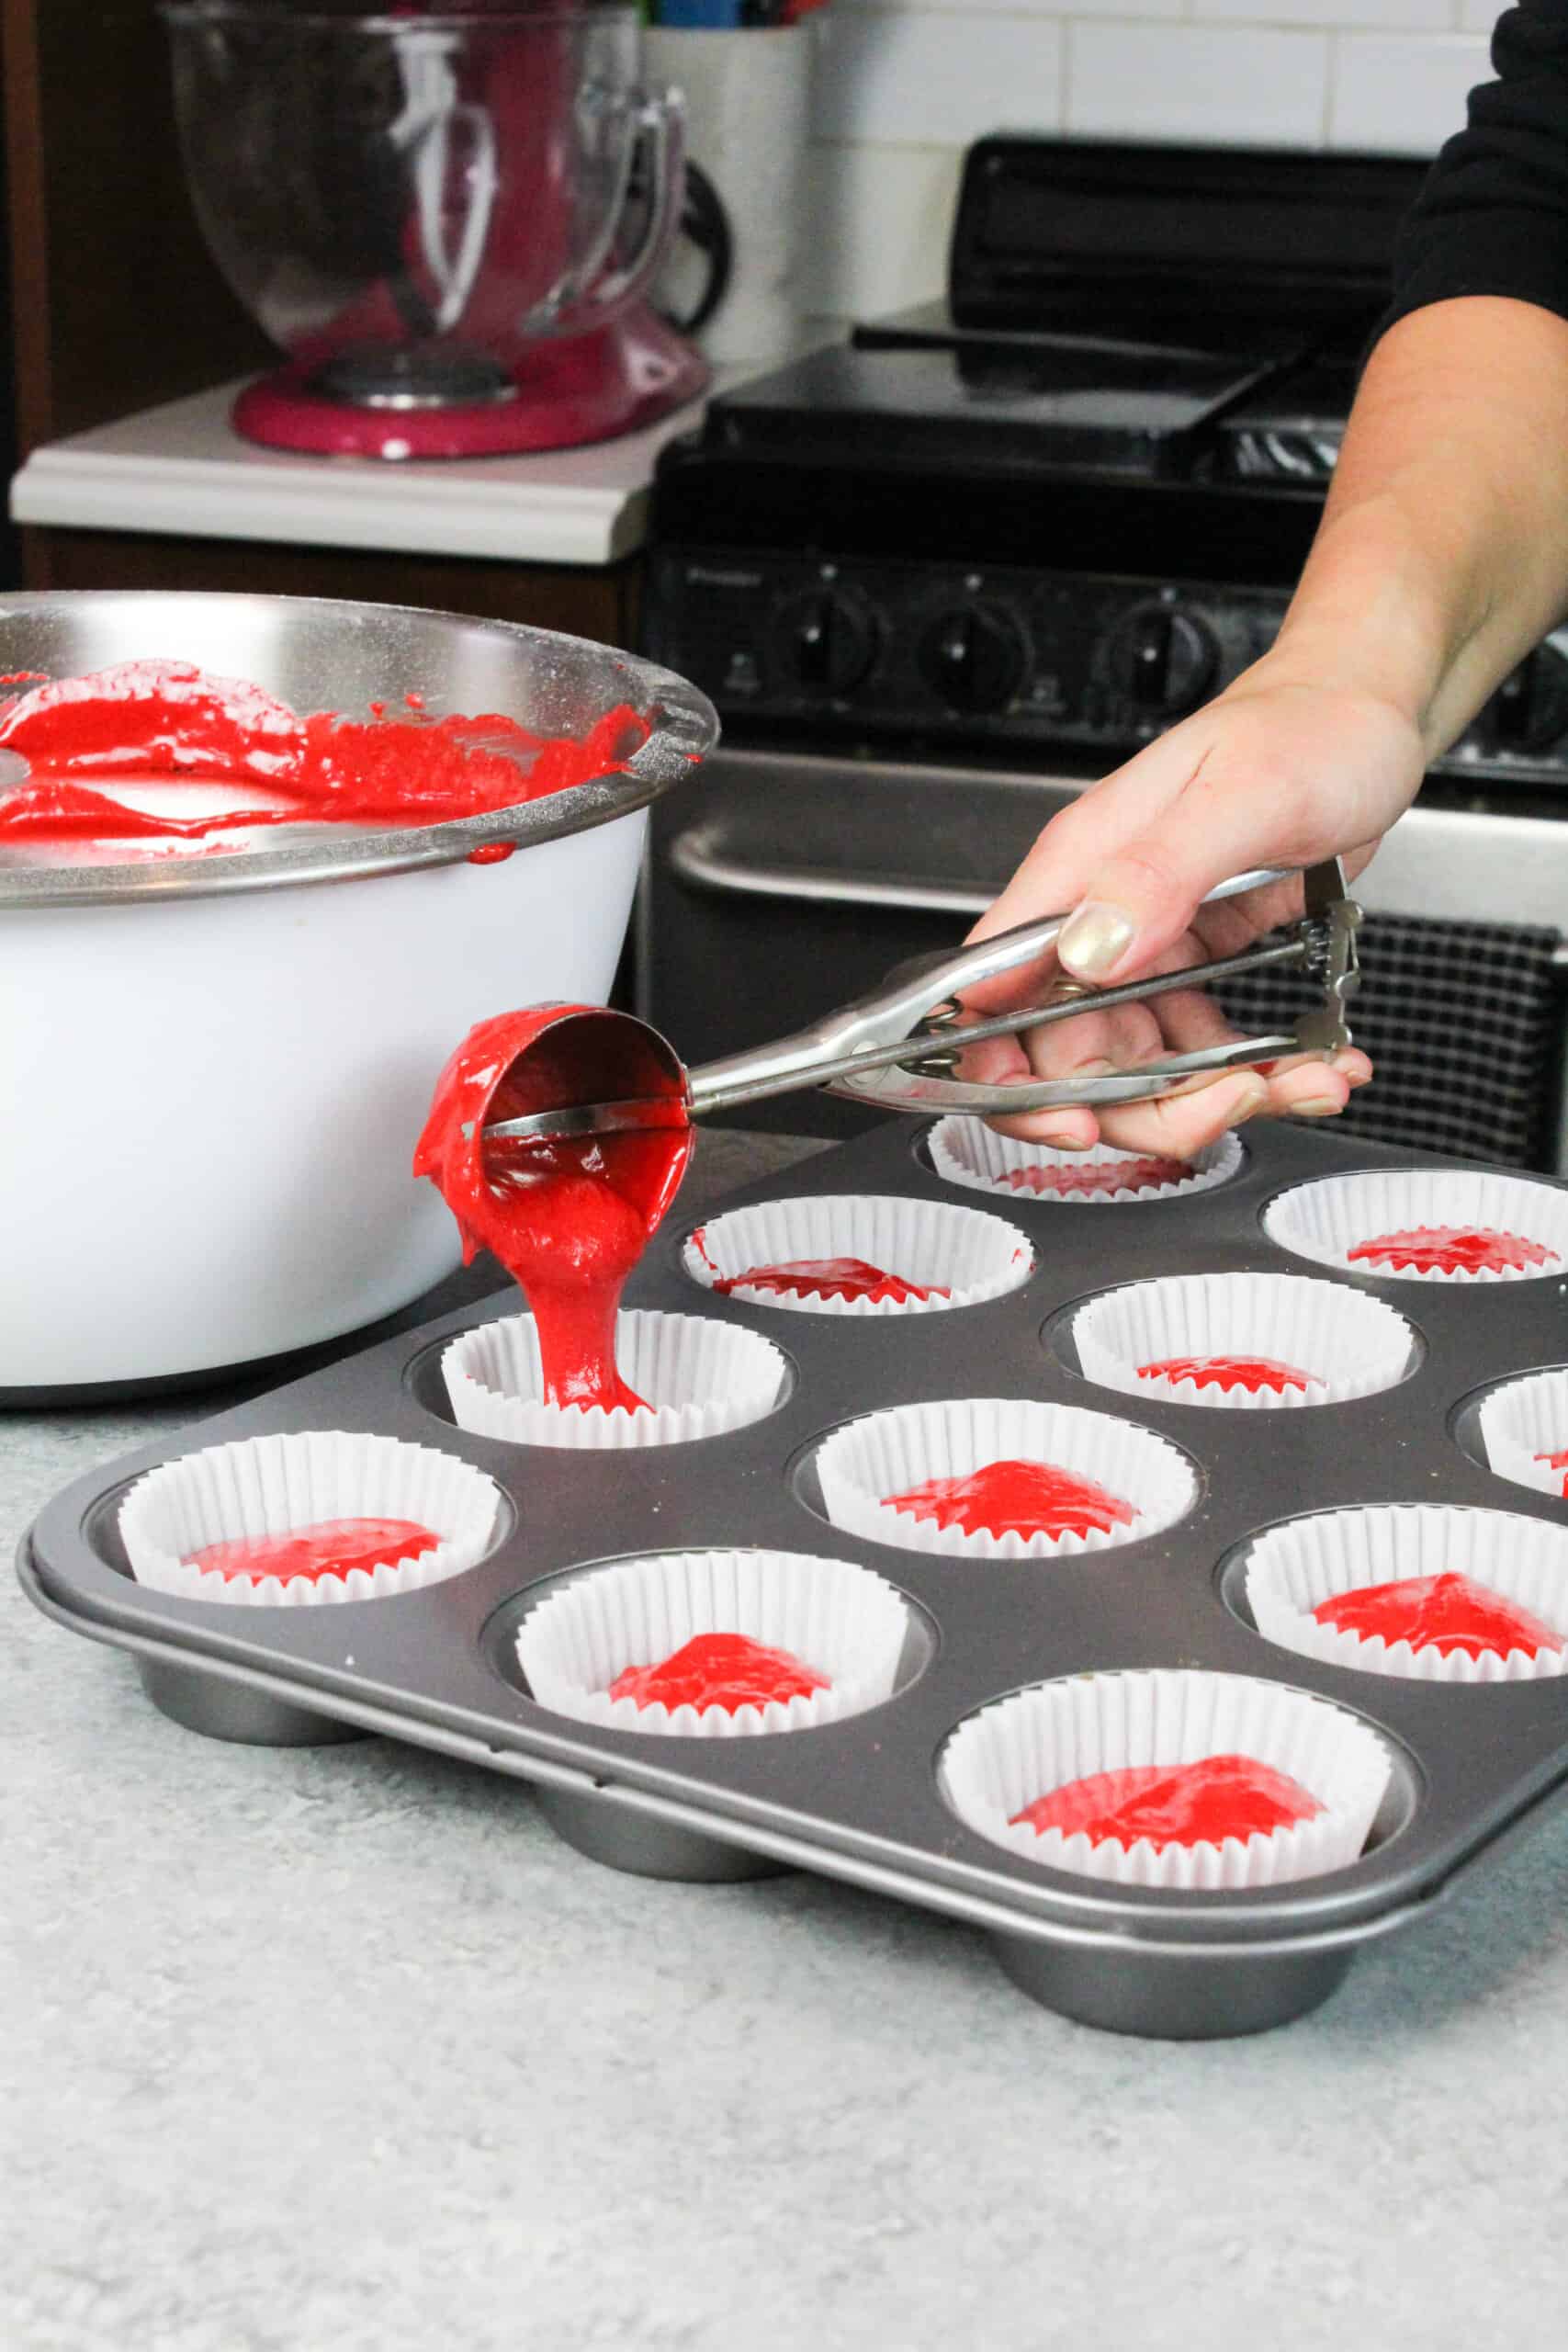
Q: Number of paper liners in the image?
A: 11